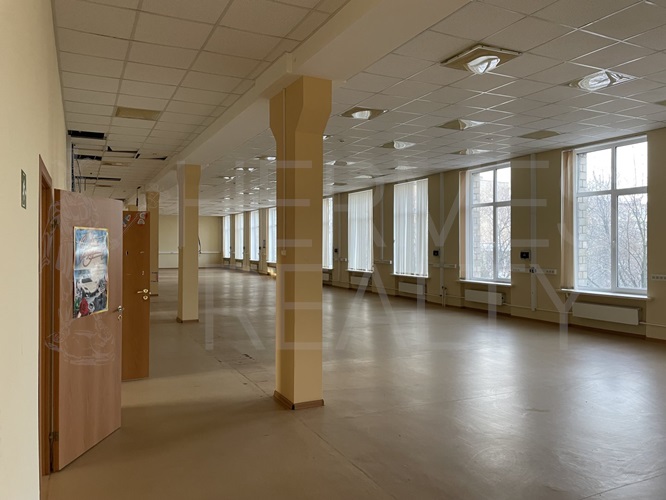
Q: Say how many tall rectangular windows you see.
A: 9